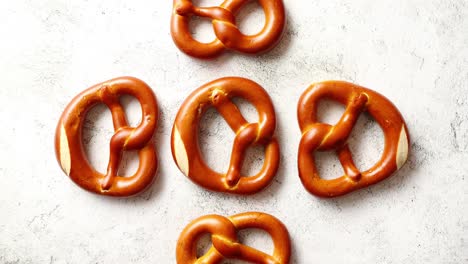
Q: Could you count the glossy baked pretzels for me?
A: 5